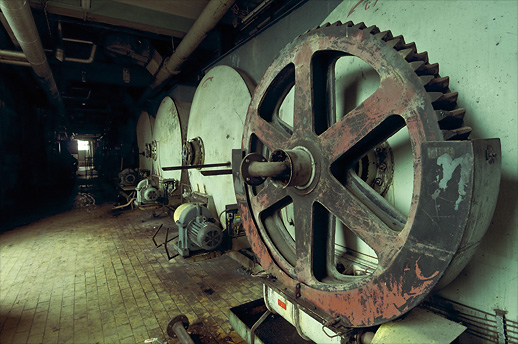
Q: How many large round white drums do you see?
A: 4